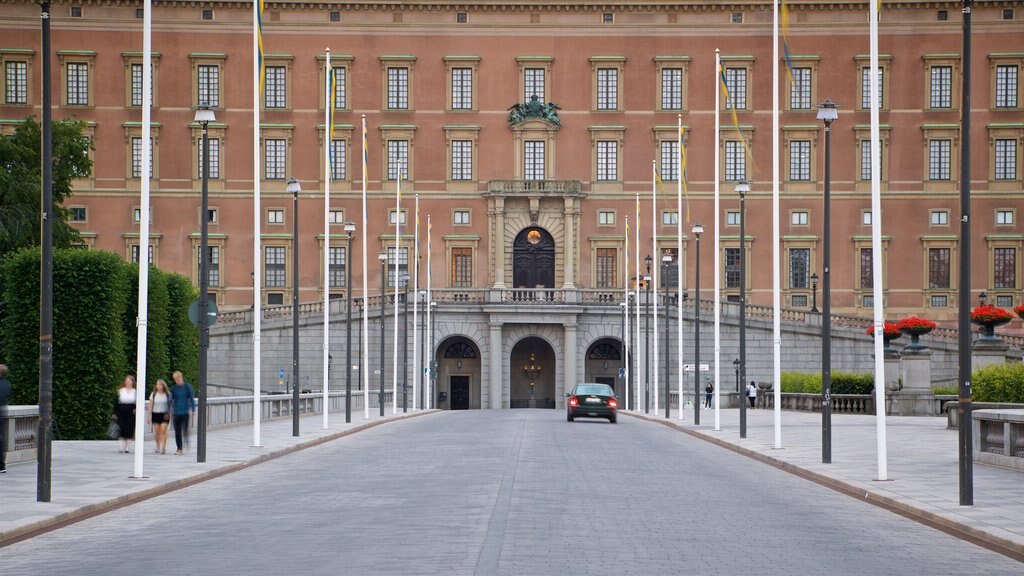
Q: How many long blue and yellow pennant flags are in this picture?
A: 13